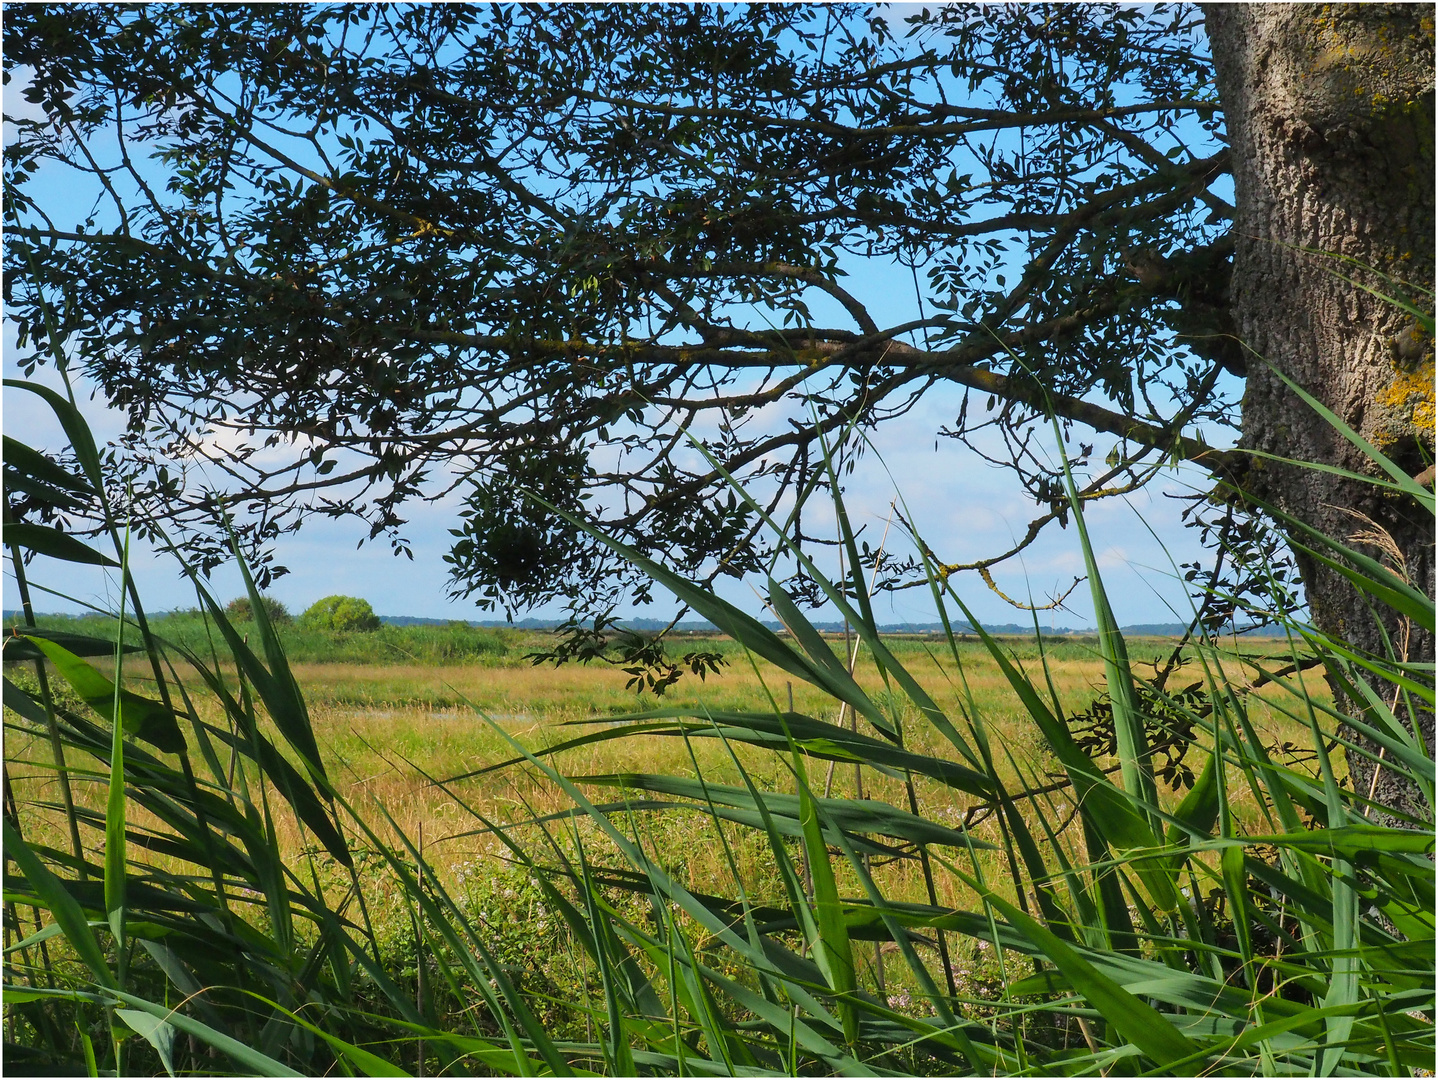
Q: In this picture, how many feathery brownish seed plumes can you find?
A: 1